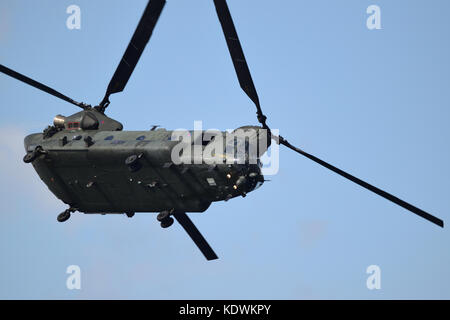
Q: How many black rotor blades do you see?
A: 5